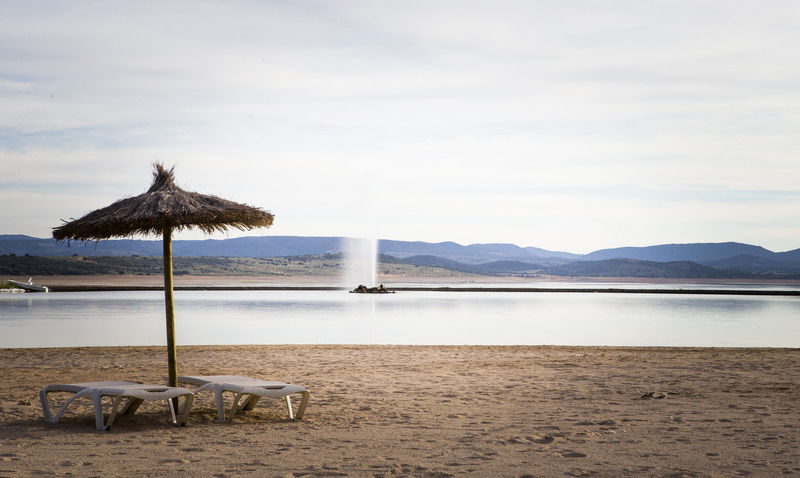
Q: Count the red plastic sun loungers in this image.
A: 0